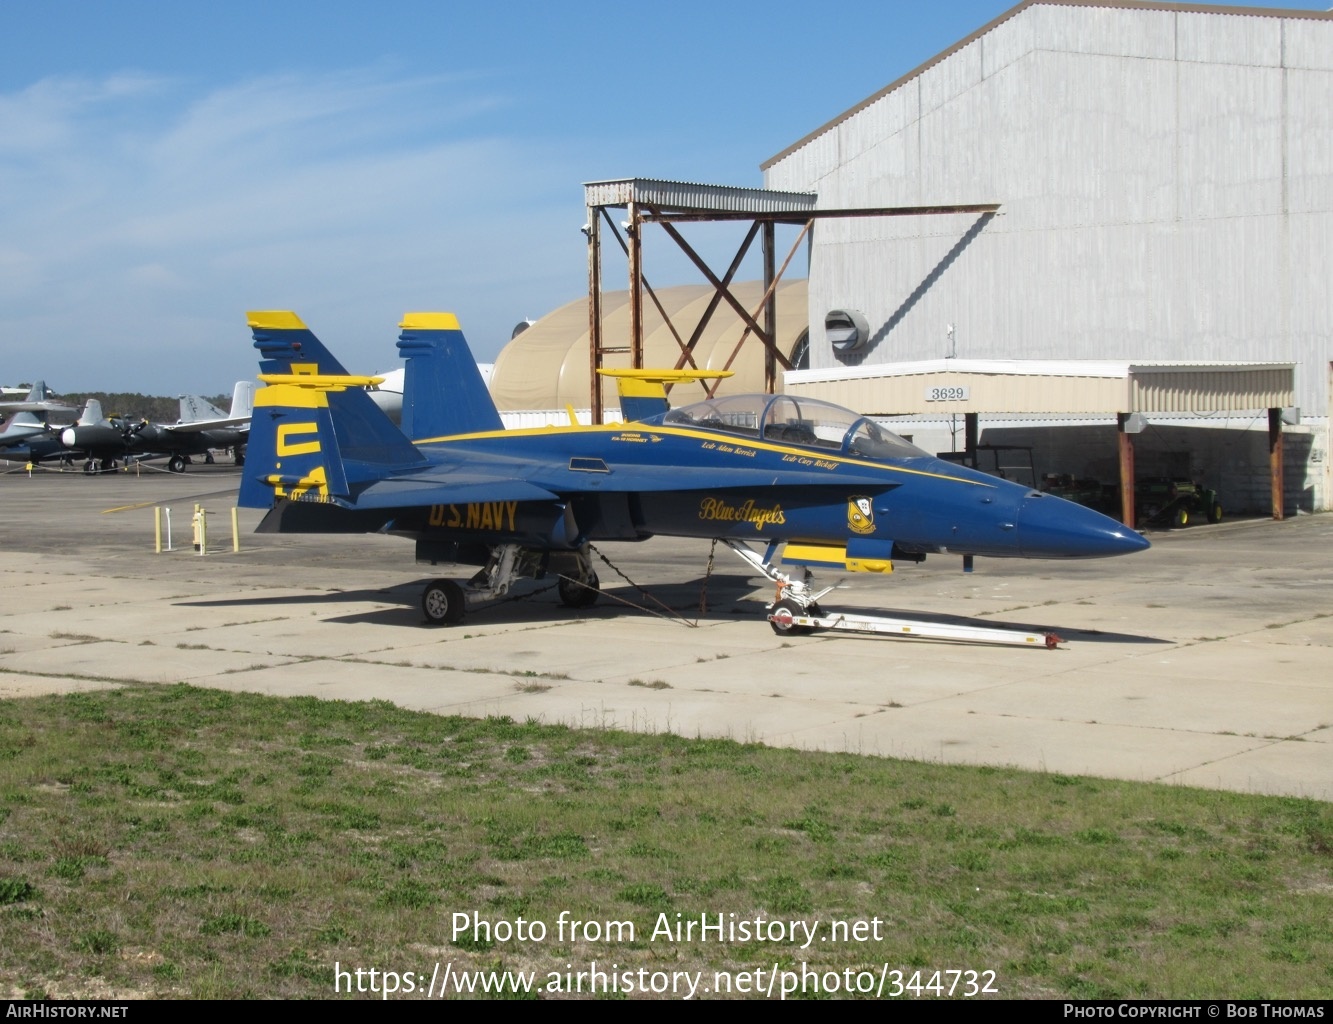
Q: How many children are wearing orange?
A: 0